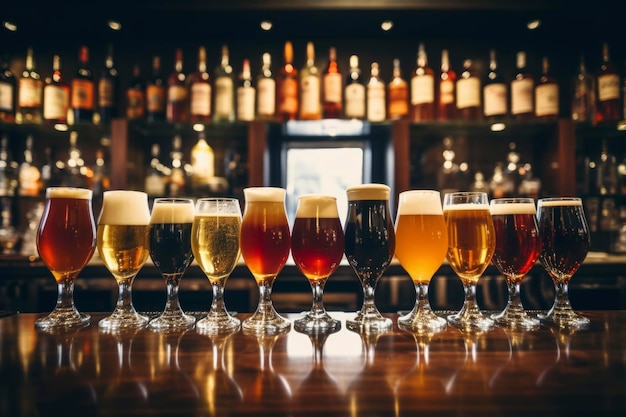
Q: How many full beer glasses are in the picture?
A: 11